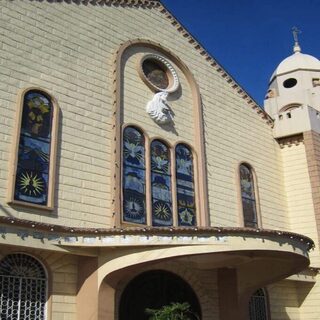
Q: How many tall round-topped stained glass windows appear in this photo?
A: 5